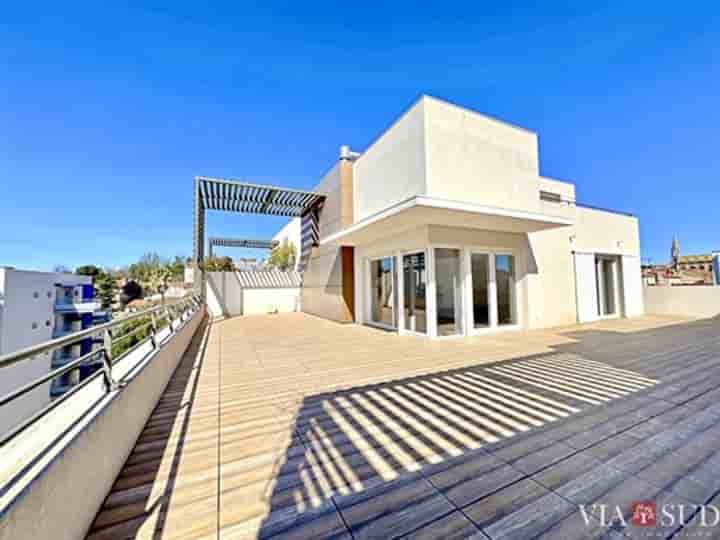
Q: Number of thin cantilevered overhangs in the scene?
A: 1